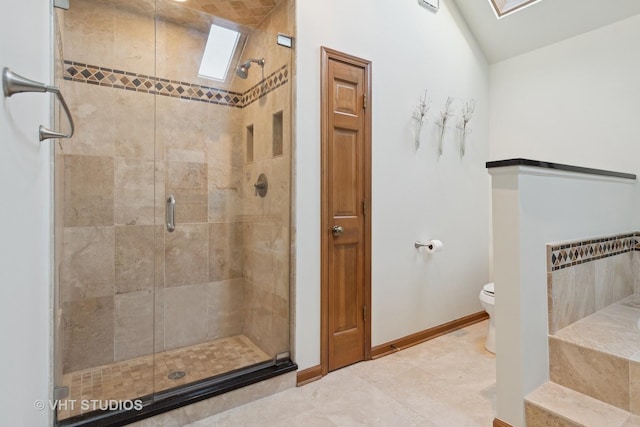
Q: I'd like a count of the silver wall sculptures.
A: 3